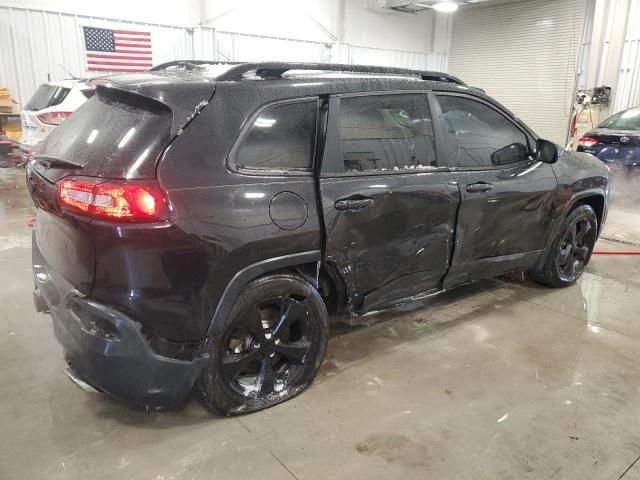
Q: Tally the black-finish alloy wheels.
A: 2